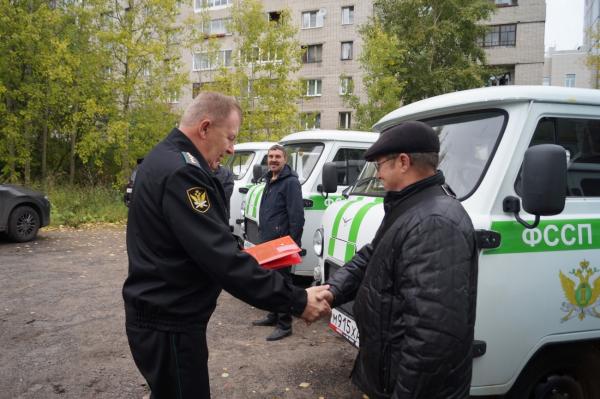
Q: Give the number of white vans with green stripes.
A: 3